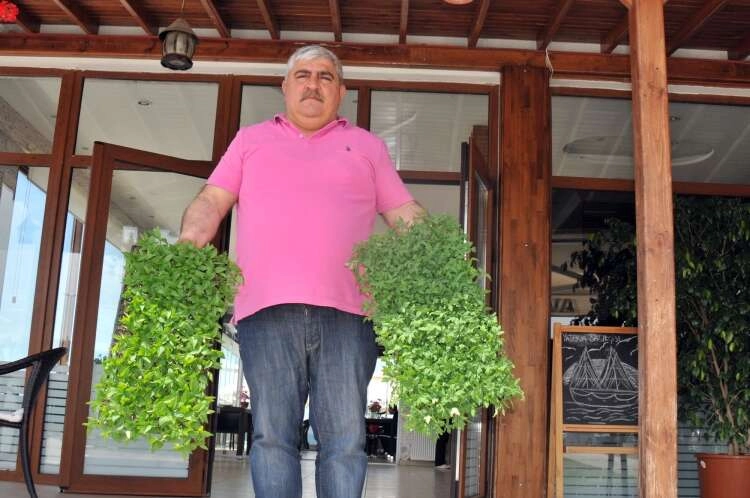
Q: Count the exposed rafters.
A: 12